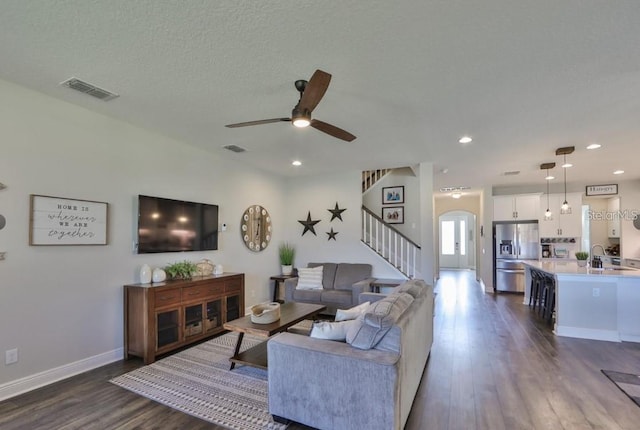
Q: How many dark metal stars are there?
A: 3